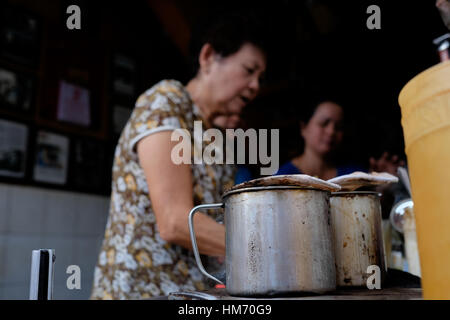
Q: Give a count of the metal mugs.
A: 2